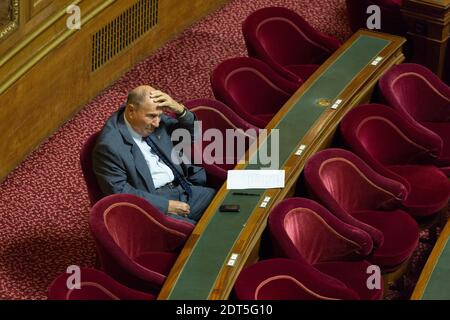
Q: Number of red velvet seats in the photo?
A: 12